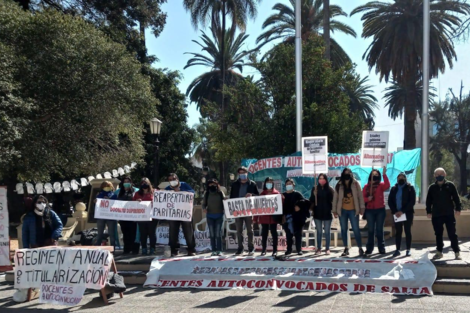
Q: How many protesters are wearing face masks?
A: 14